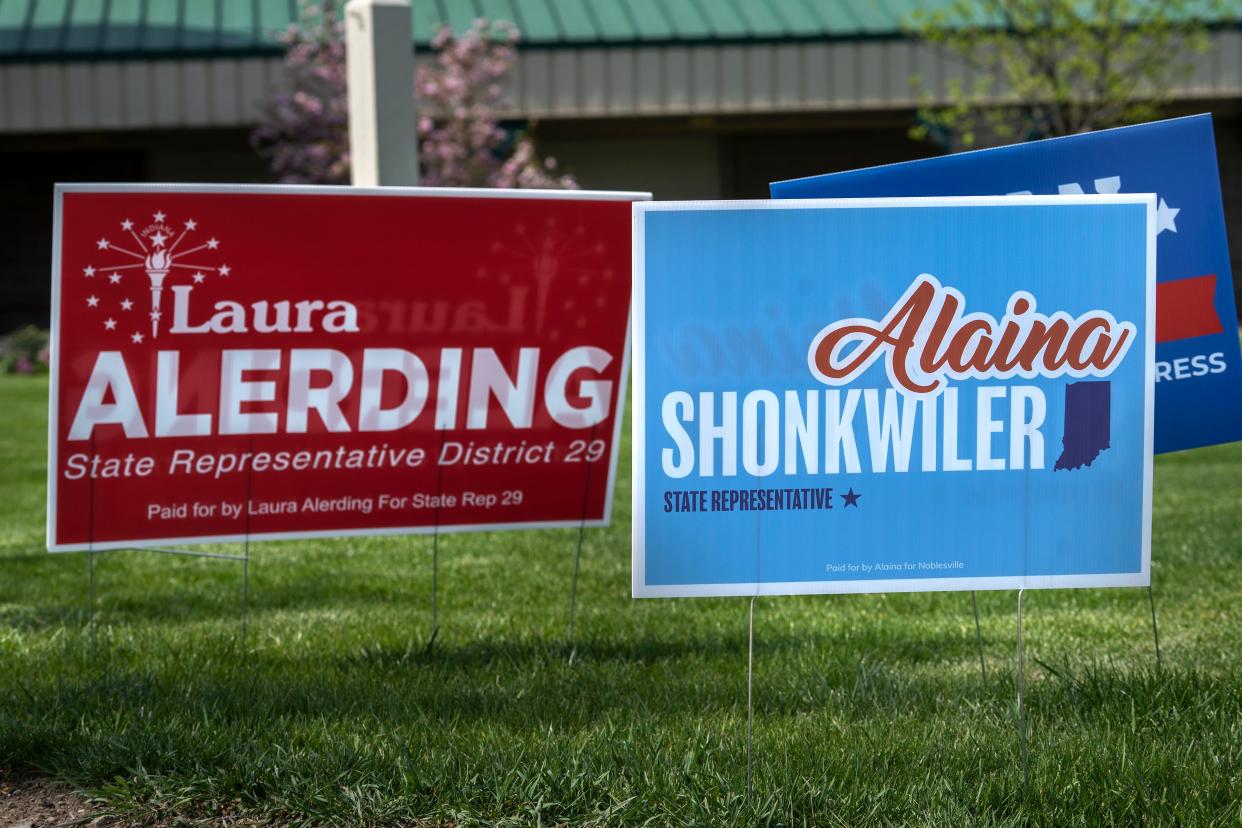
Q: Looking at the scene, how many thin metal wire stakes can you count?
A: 8